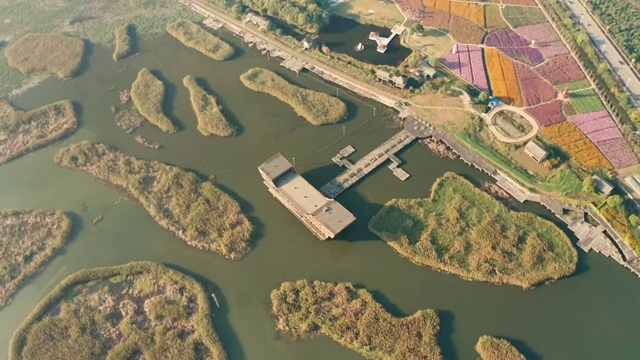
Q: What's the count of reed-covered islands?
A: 13